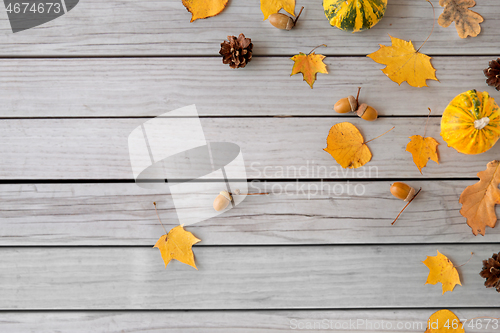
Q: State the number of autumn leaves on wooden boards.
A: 11